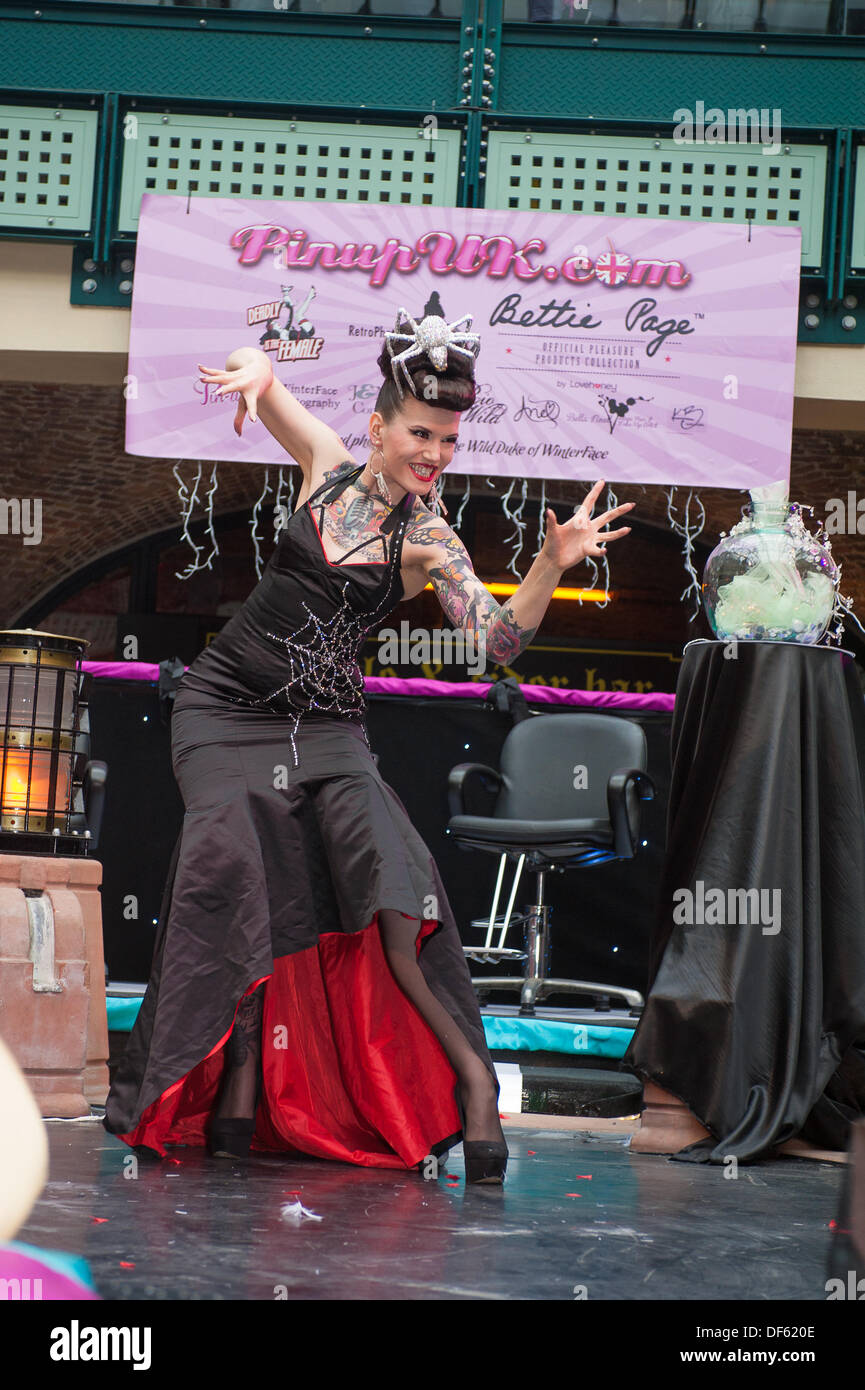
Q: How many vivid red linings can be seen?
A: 1